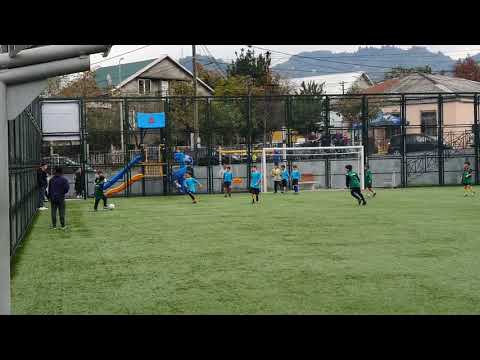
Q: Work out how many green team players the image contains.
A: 4